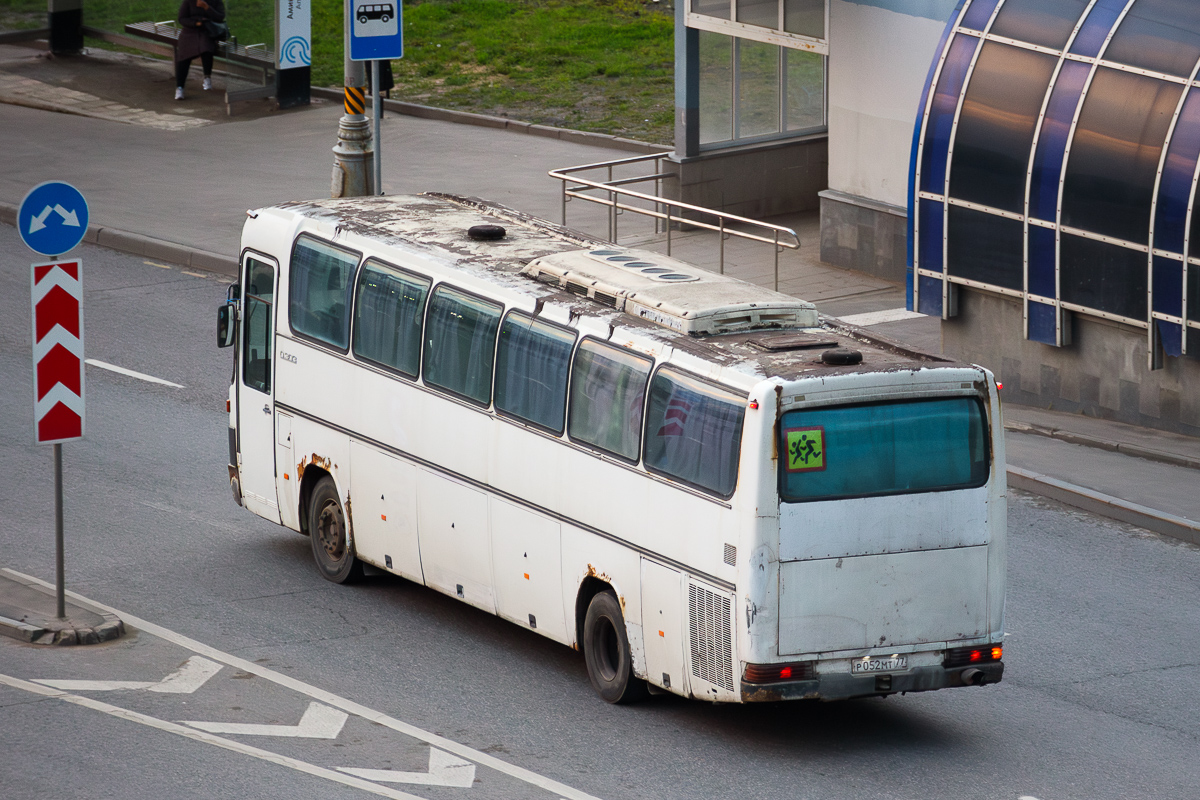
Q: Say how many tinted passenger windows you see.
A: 6